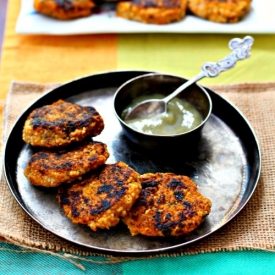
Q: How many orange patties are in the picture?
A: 7